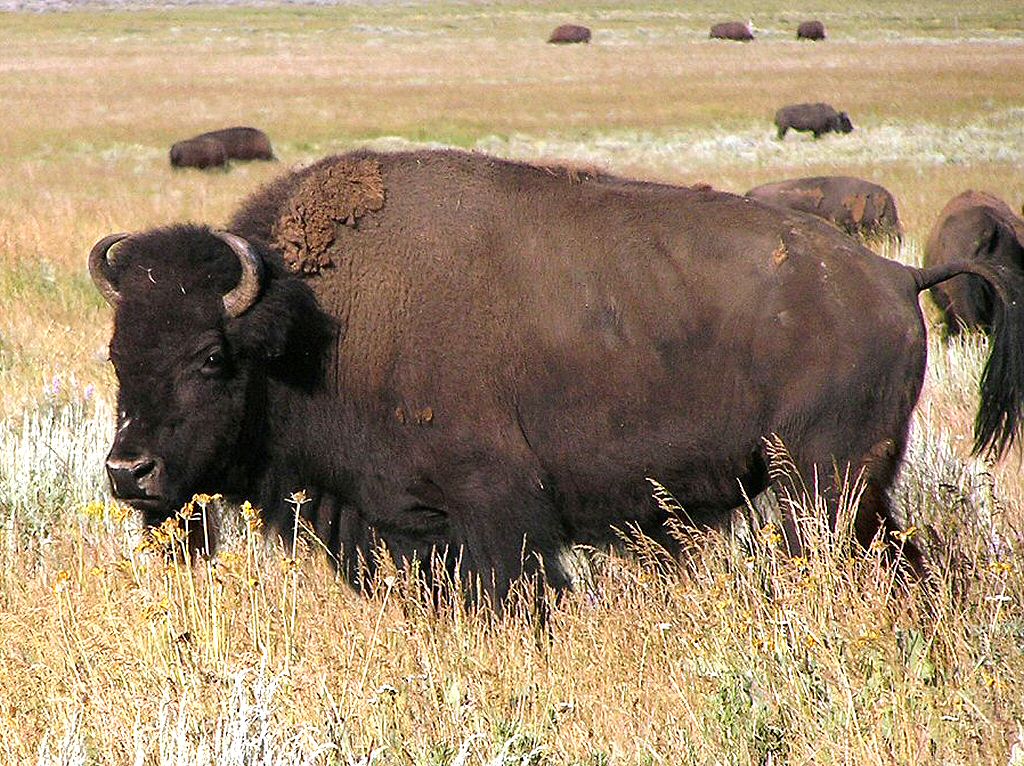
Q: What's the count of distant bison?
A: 6